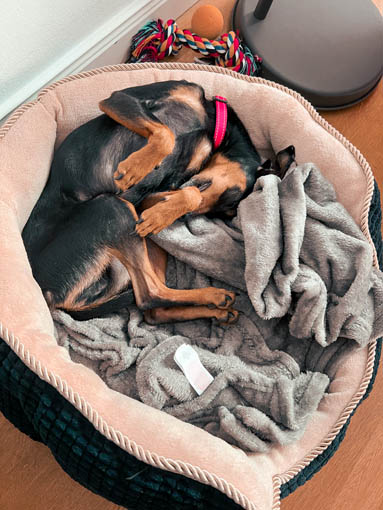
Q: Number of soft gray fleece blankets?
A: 1